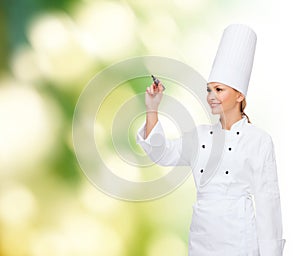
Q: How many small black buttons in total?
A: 6